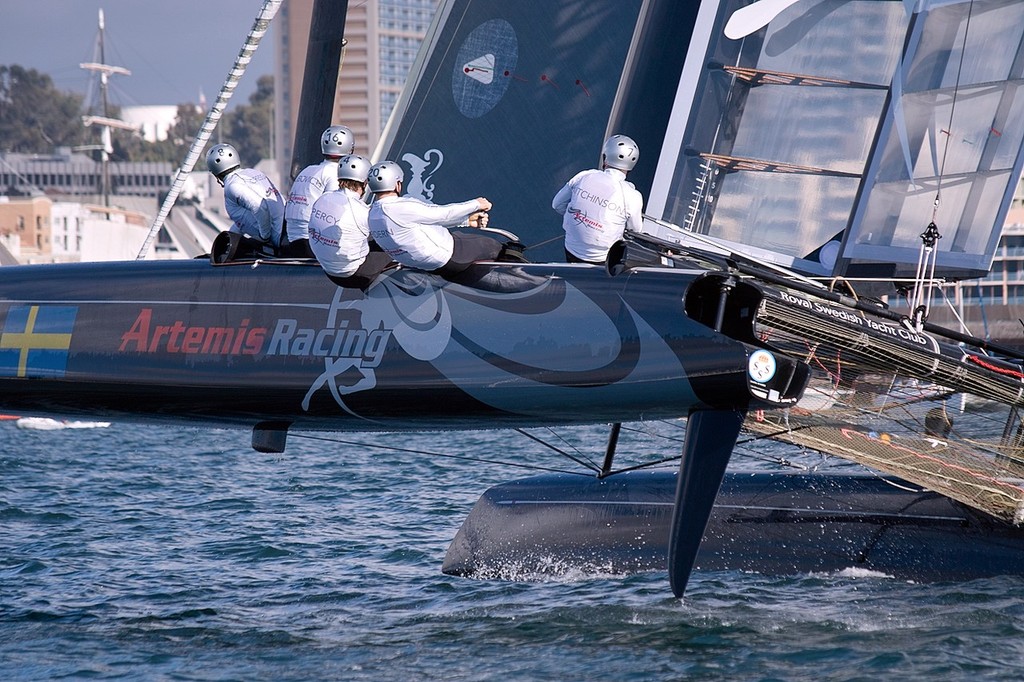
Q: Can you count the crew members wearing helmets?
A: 5